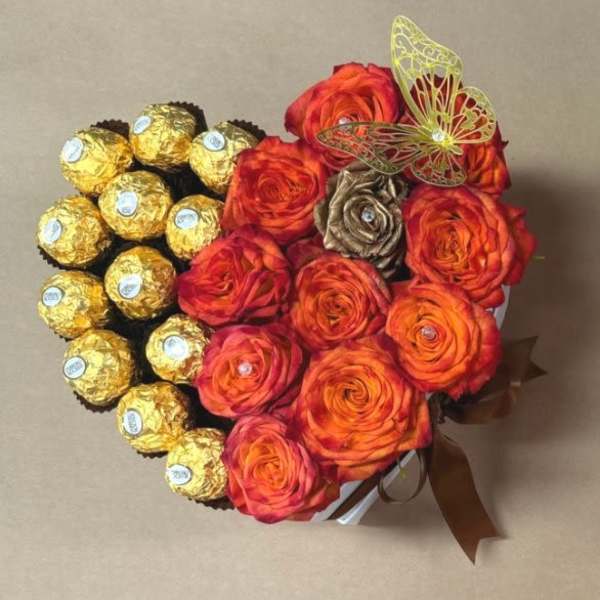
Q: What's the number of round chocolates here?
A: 12